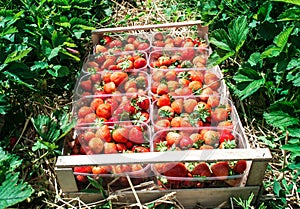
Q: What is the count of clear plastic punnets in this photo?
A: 10